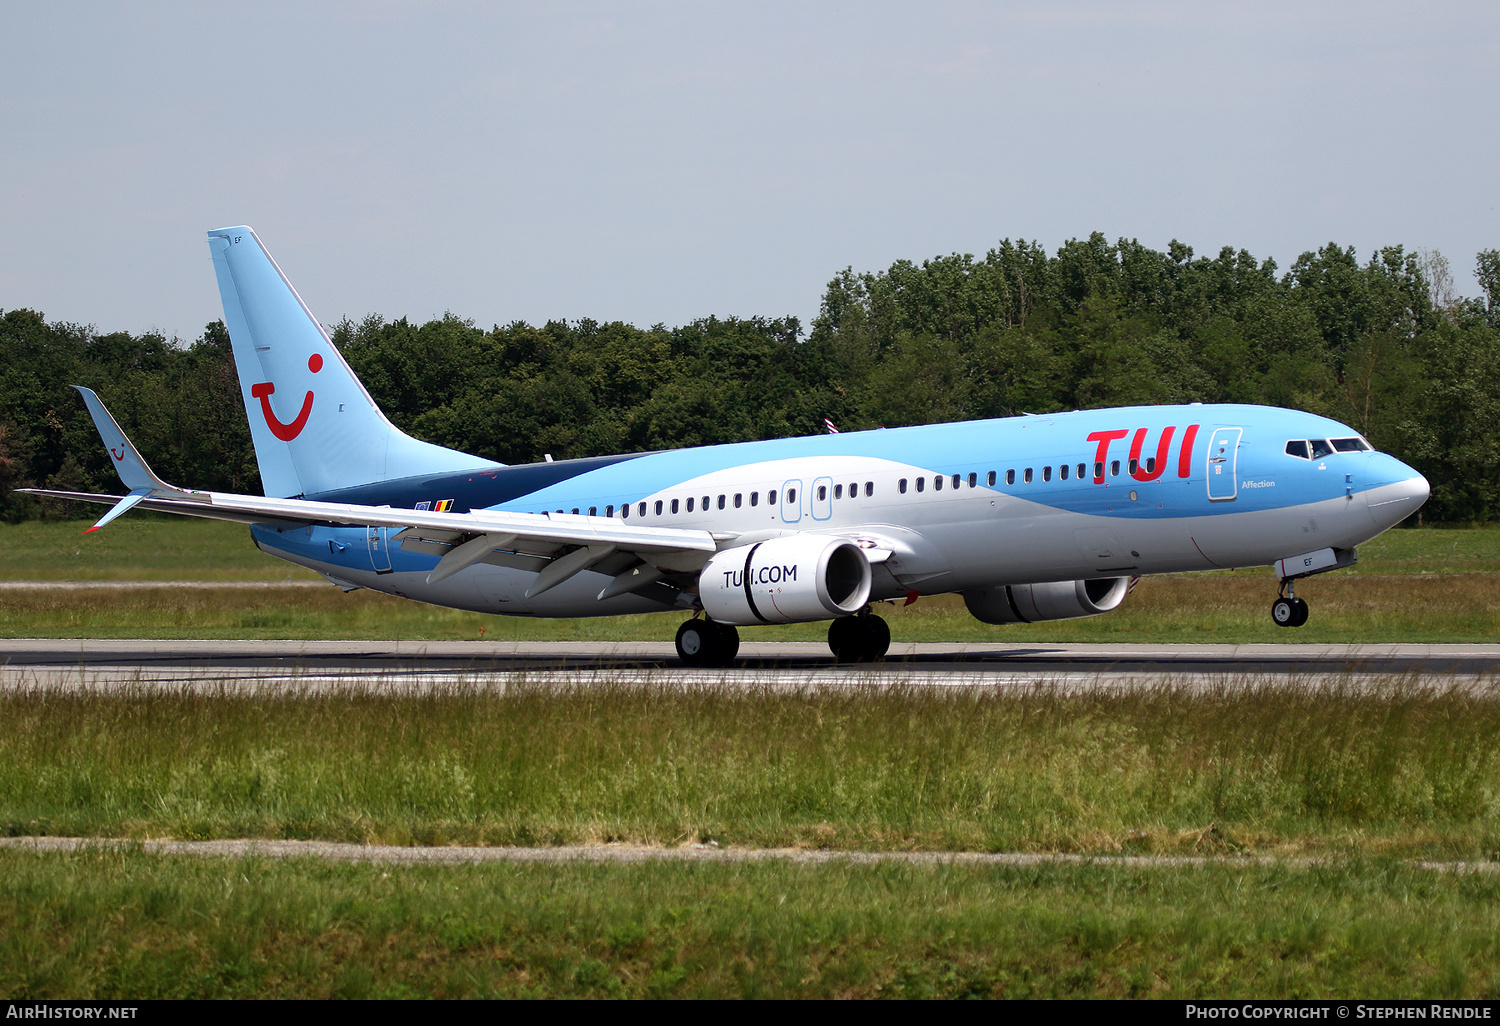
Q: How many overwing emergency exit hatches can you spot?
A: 2